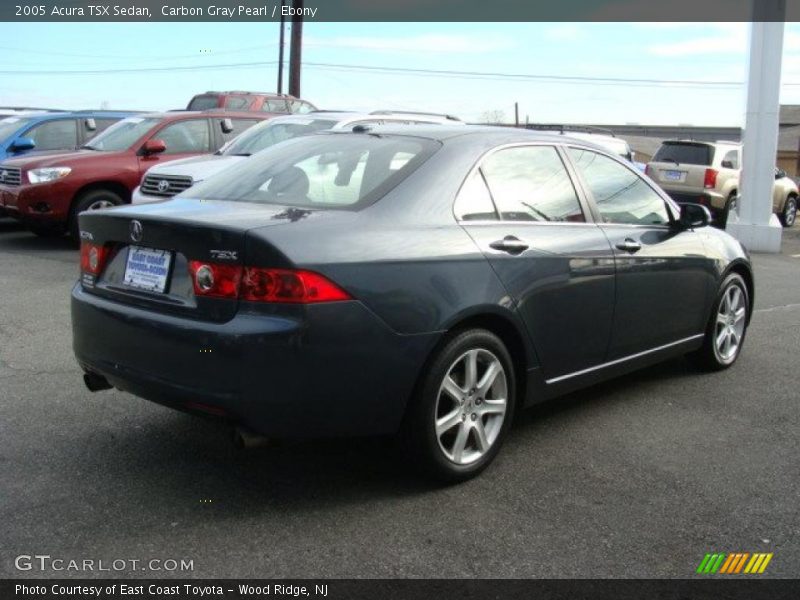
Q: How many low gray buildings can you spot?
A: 1